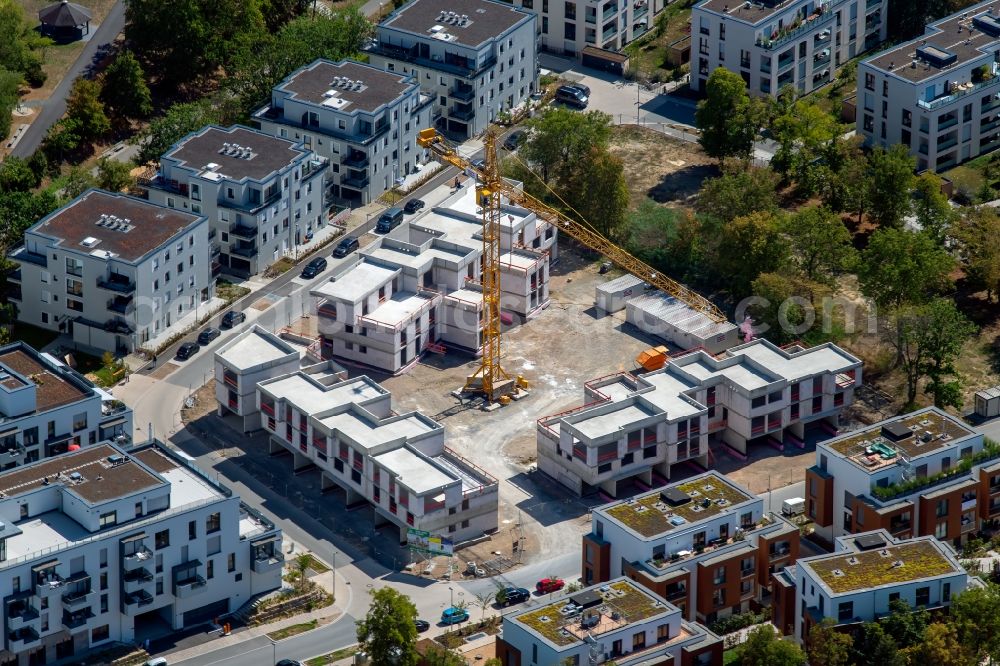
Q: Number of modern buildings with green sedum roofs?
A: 4